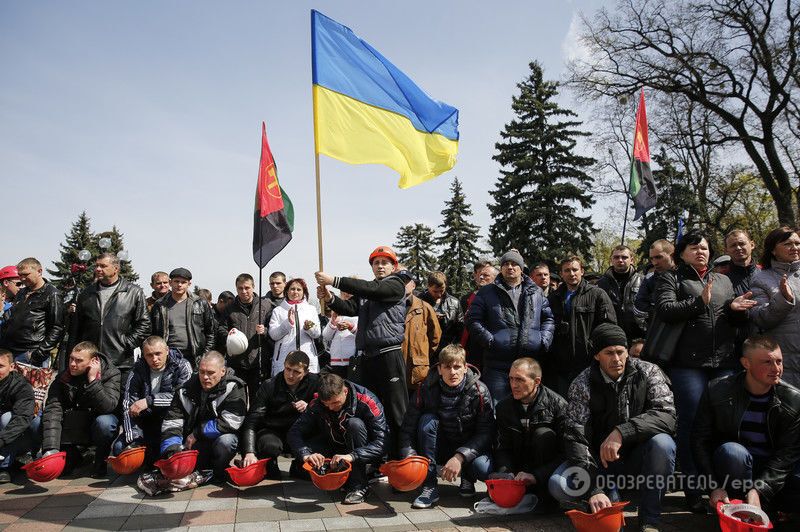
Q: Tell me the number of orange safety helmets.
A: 5